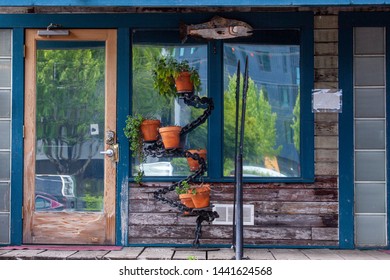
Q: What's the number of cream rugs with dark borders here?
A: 0